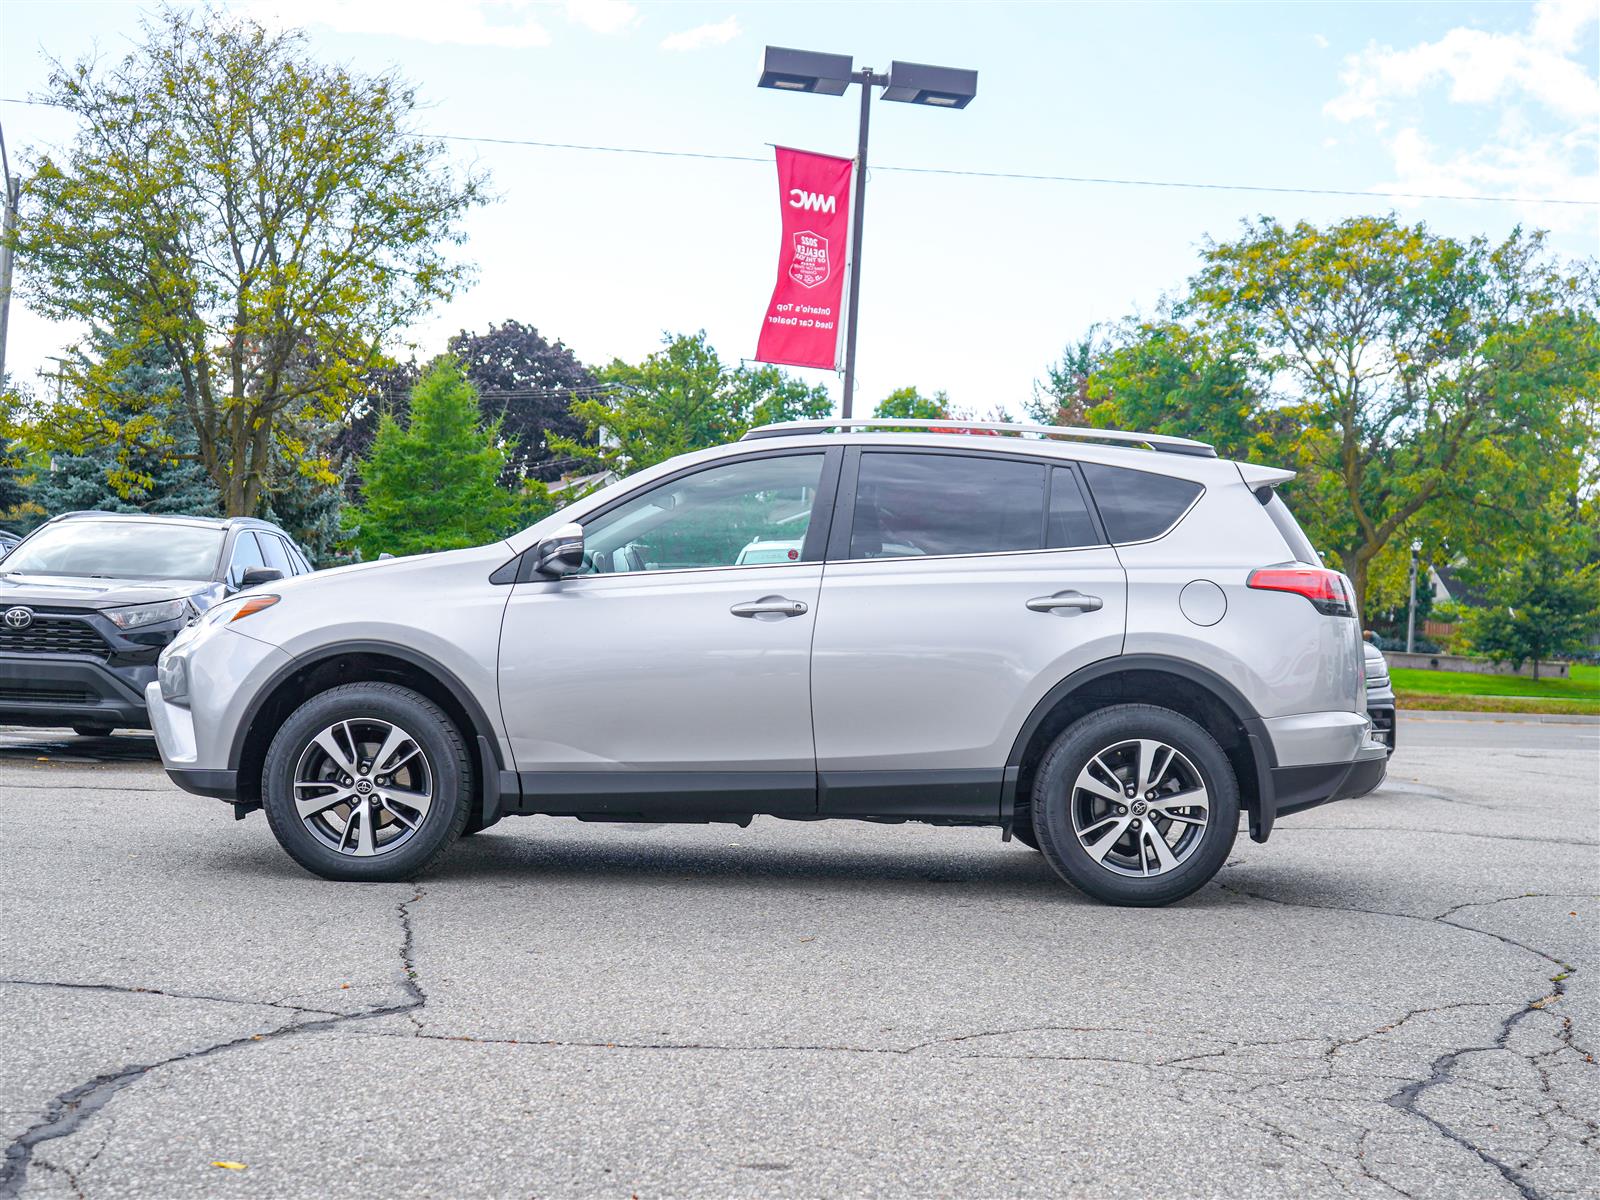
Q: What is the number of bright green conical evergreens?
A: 1